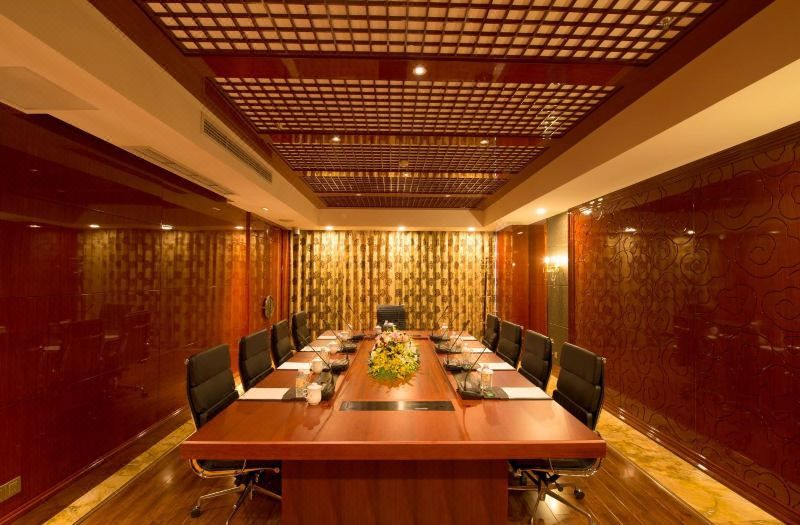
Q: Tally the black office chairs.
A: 9